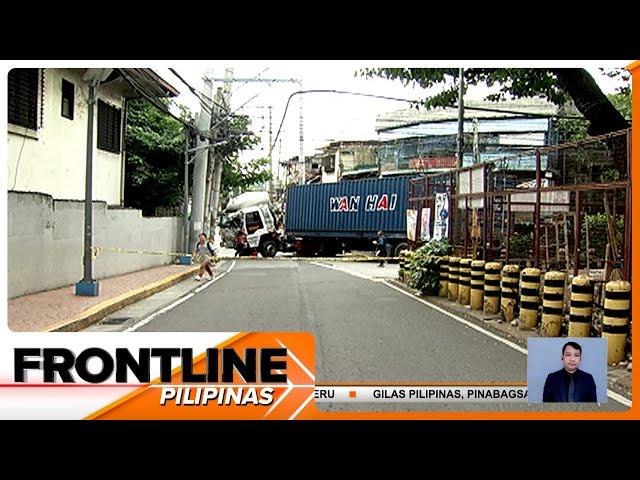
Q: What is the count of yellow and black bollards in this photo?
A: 12